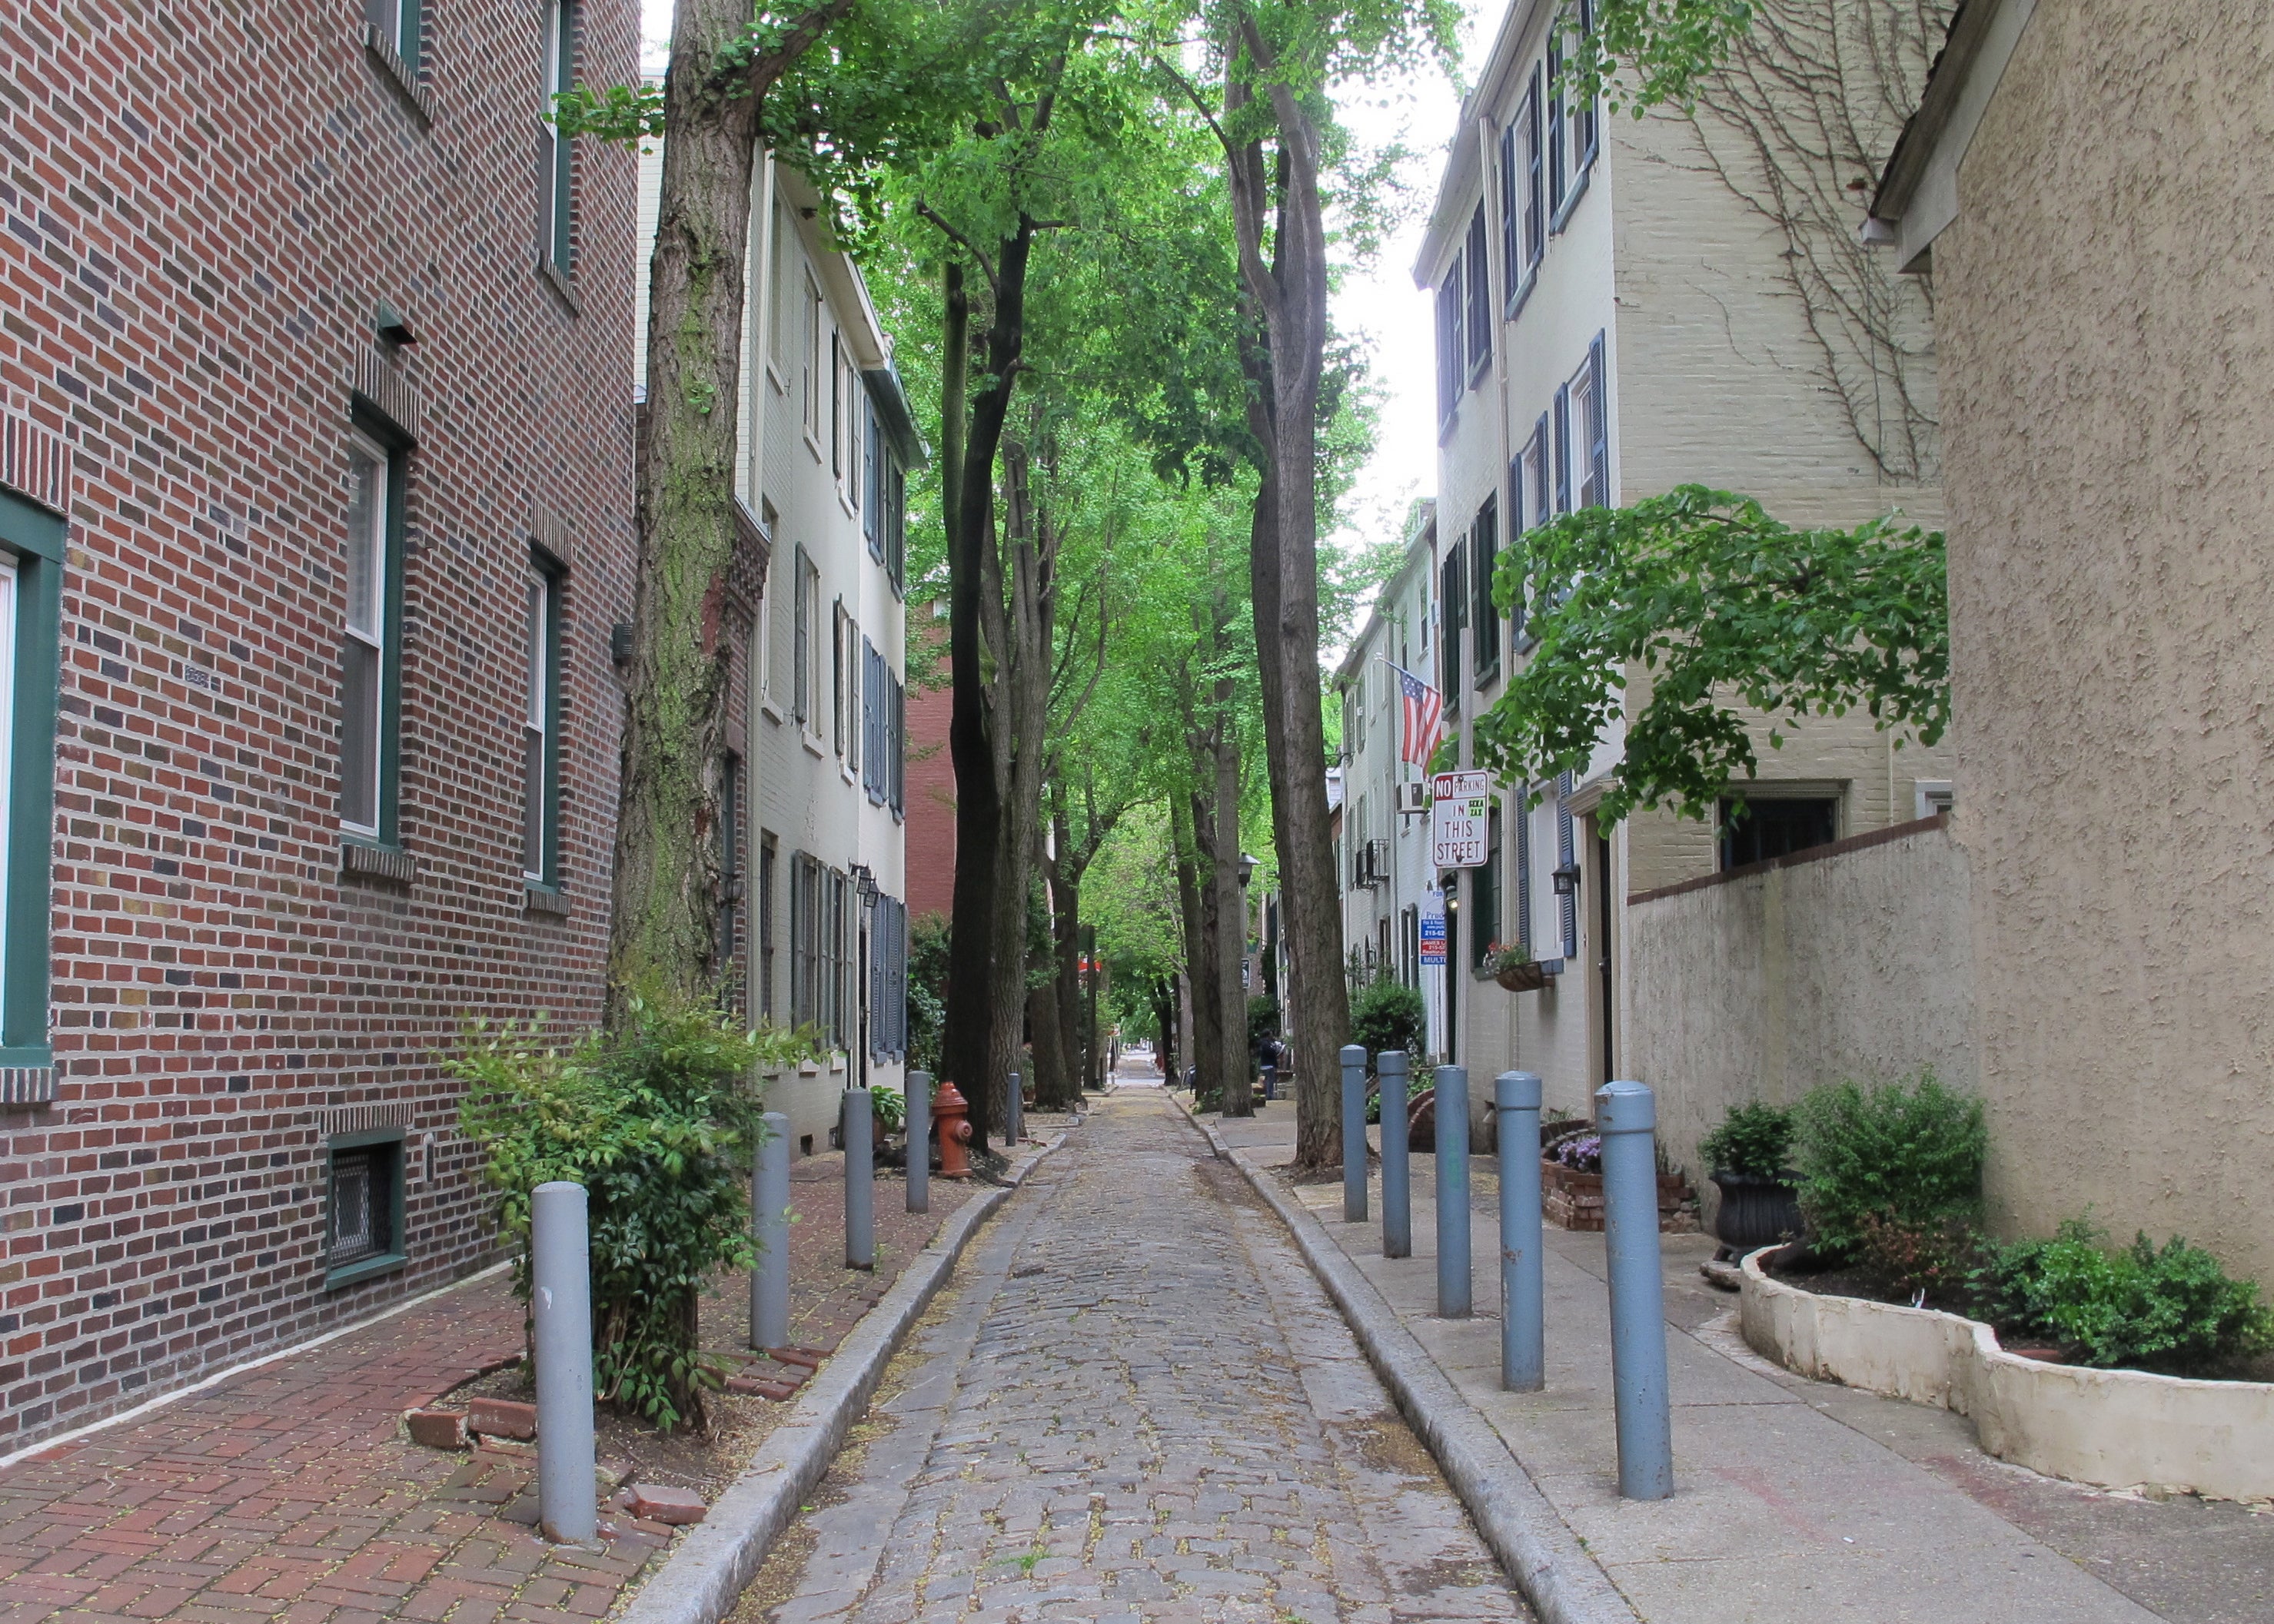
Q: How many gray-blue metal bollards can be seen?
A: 10